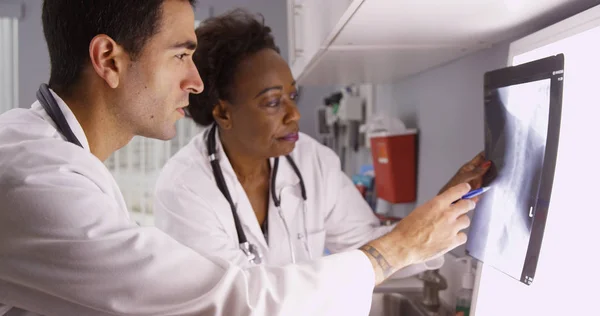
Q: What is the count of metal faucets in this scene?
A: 1